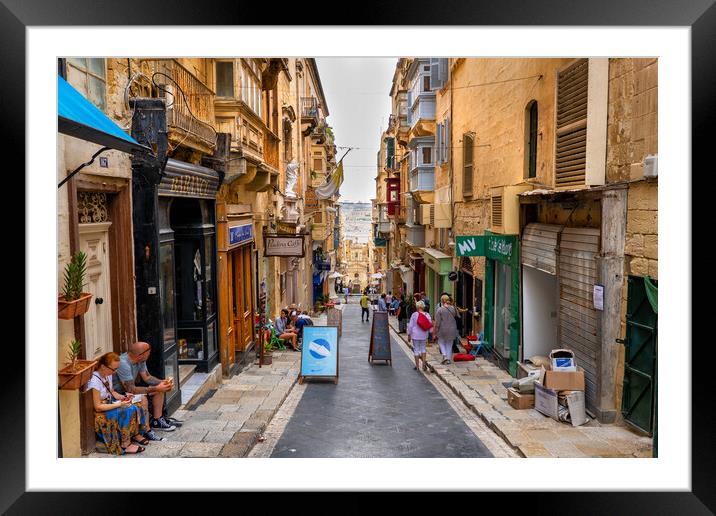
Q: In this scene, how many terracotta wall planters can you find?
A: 2